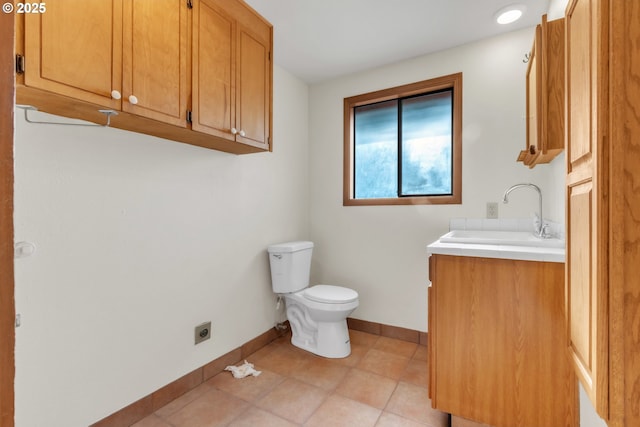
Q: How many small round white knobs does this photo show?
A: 4